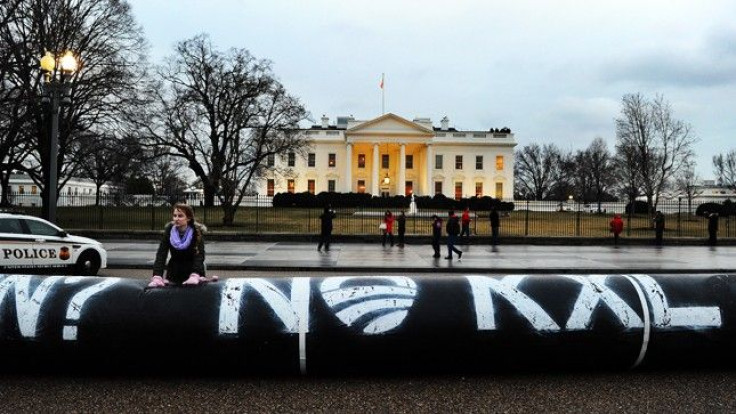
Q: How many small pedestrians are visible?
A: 10